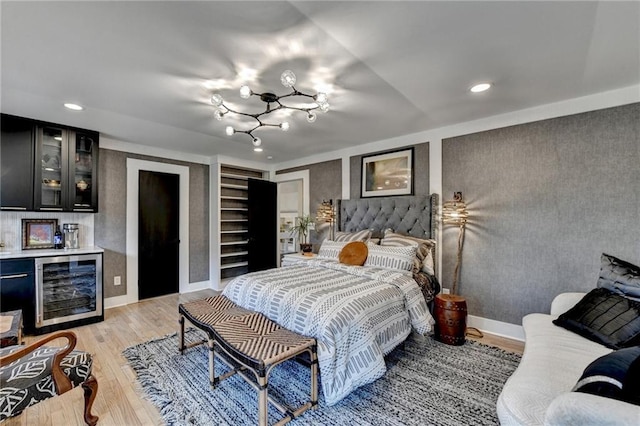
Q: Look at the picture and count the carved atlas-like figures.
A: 0